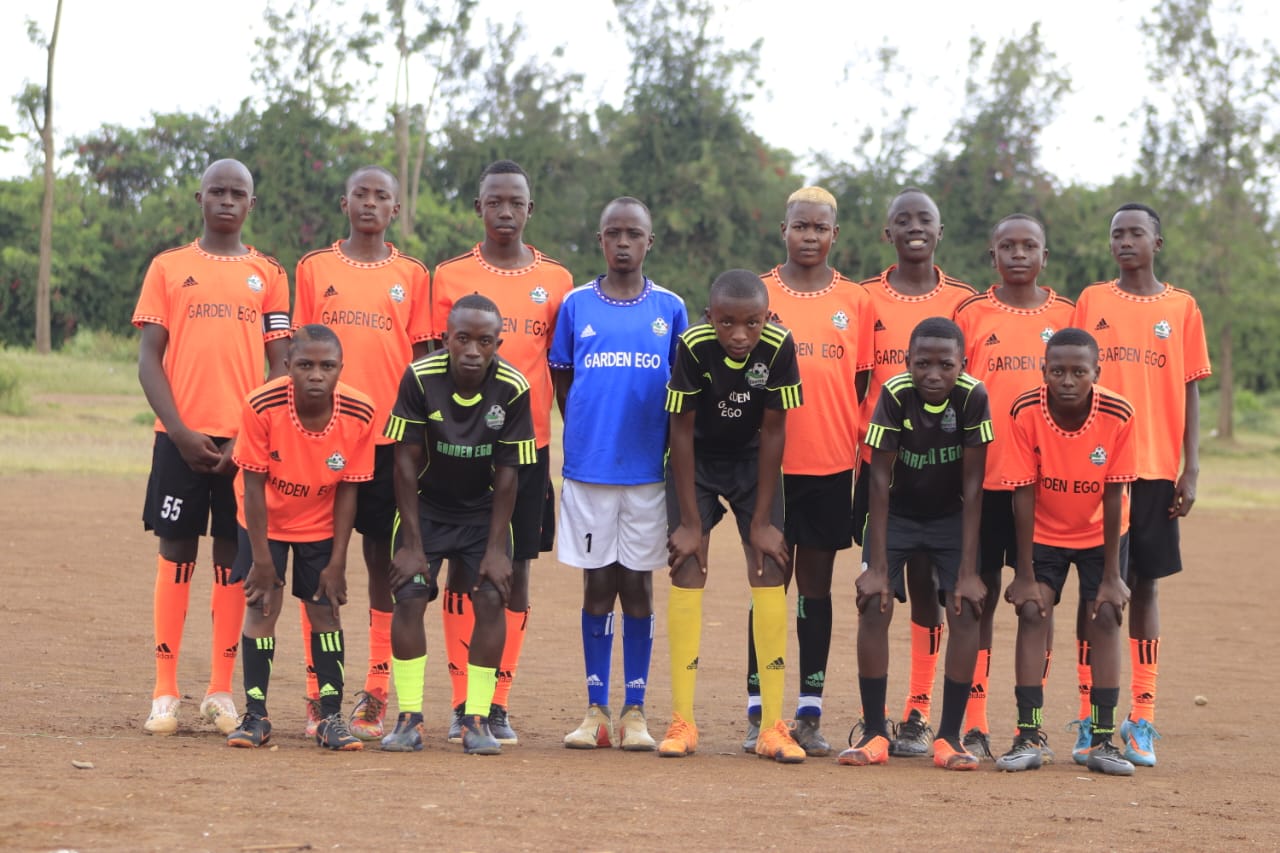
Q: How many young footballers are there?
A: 13